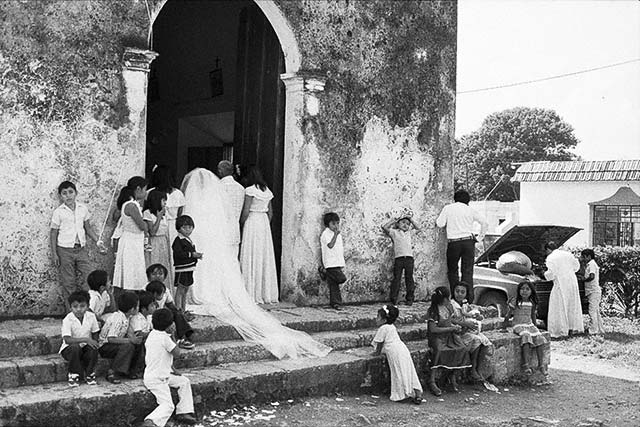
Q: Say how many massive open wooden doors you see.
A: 1